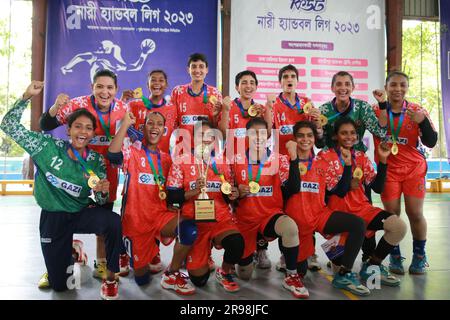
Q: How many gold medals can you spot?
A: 12